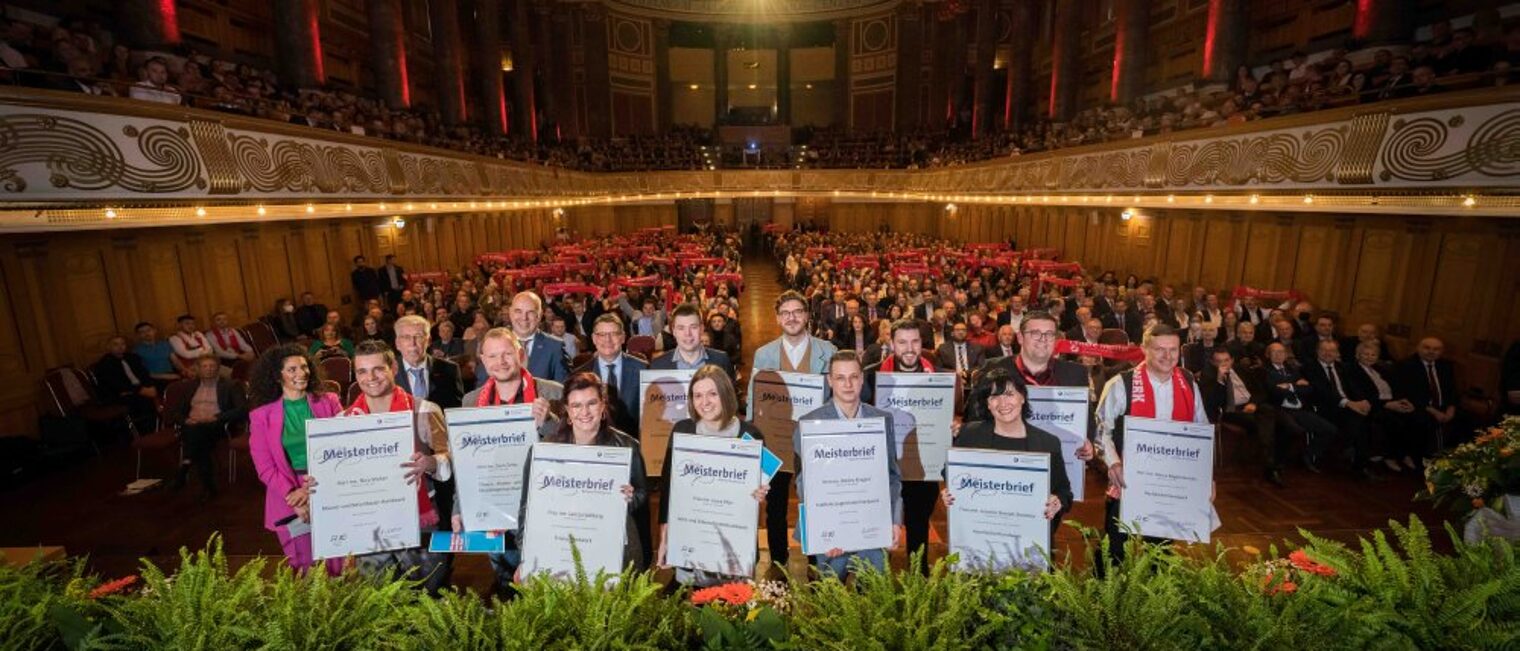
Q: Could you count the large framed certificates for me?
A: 11